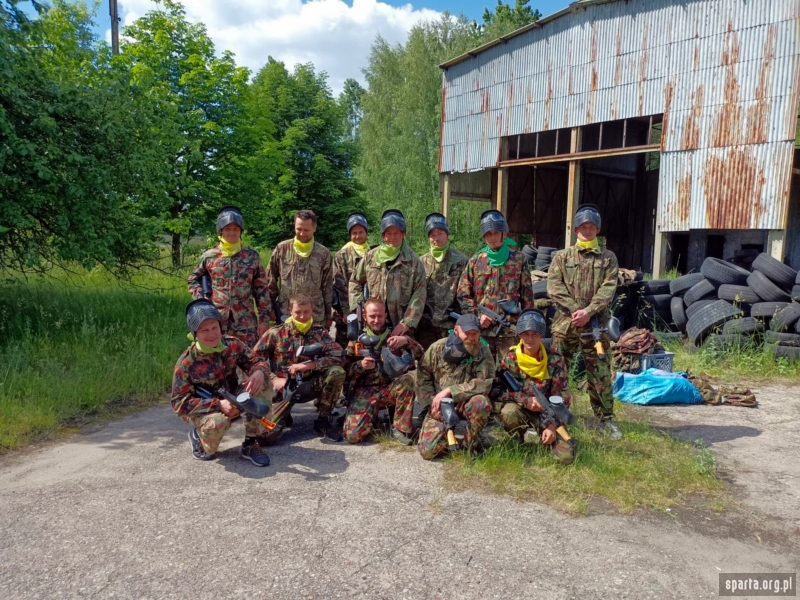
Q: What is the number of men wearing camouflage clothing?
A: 12